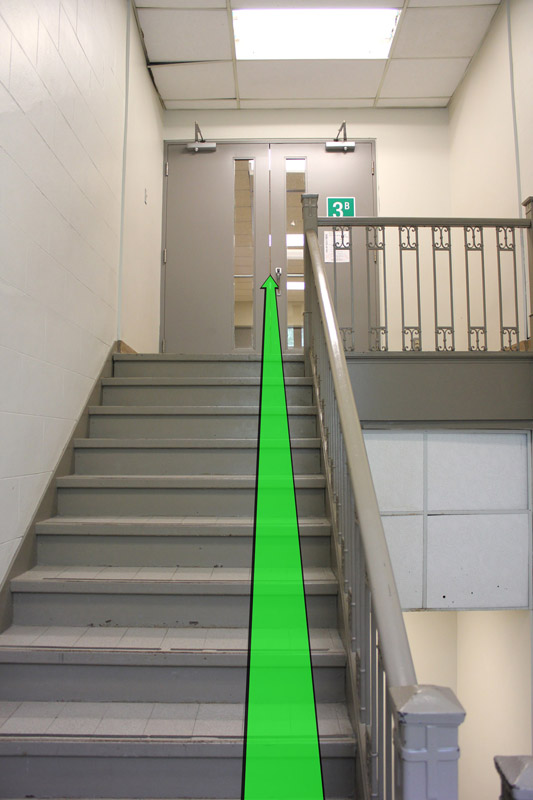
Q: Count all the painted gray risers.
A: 9